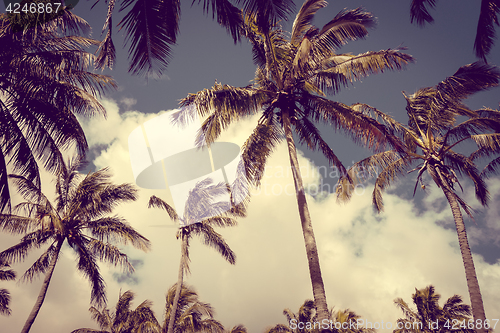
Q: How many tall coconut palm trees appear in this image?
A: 4